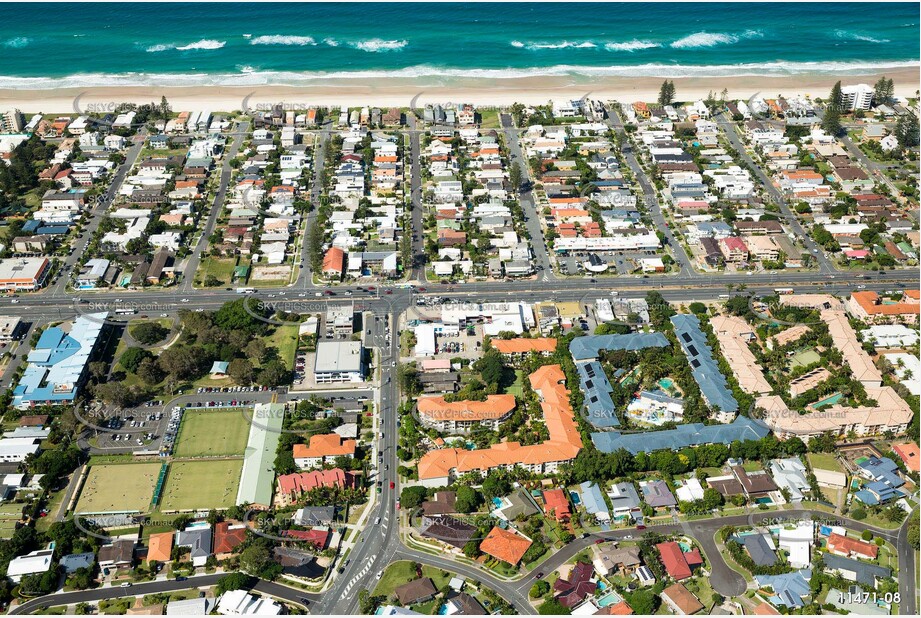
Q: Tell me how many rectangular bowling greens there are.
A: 3